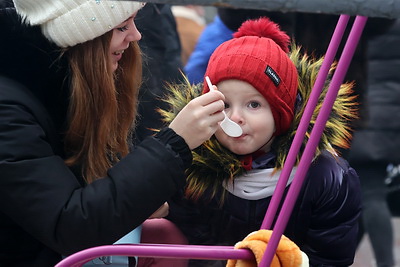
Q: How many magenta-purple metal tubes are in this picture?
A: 3